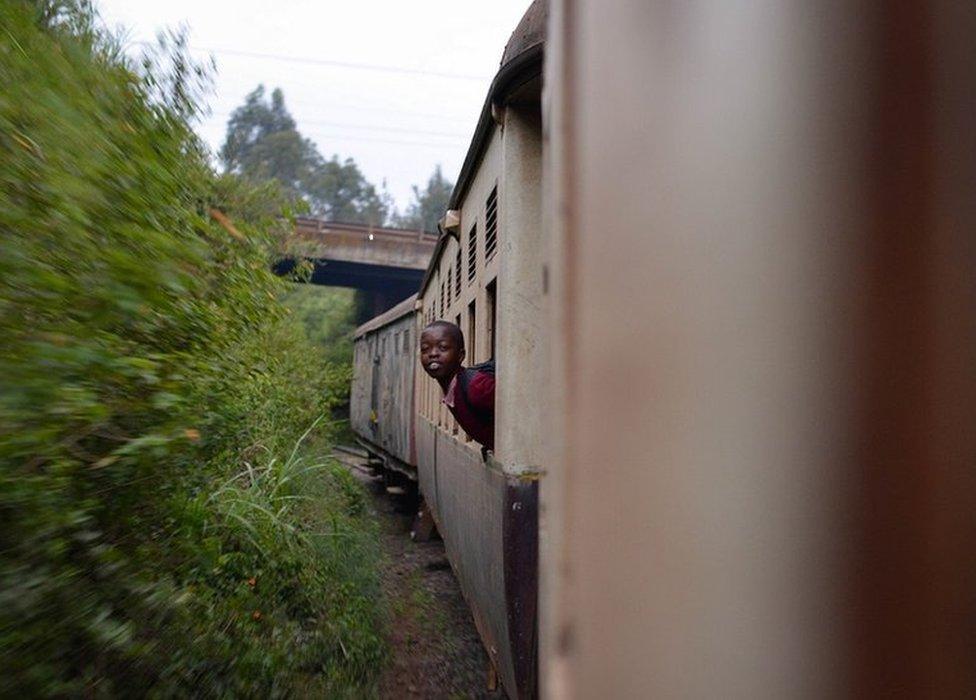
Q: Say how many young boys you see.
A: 1